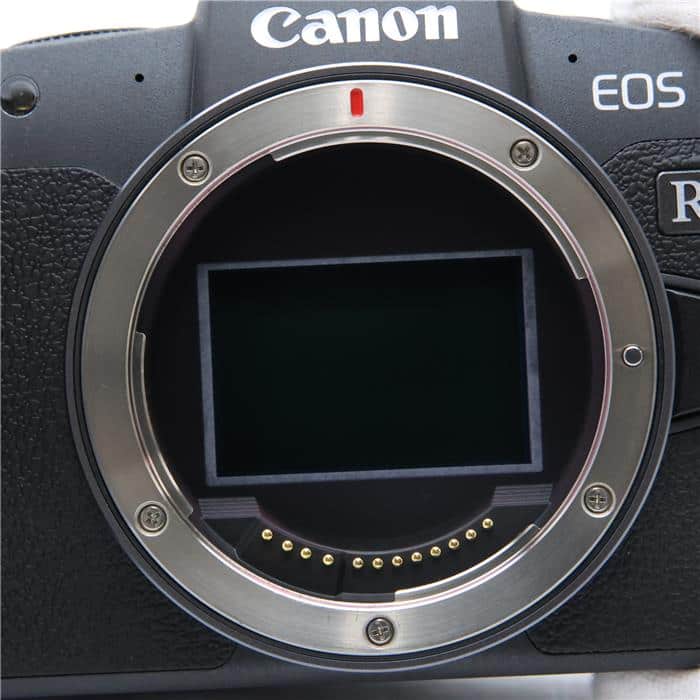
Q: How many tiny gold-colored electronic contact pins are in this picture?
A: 12